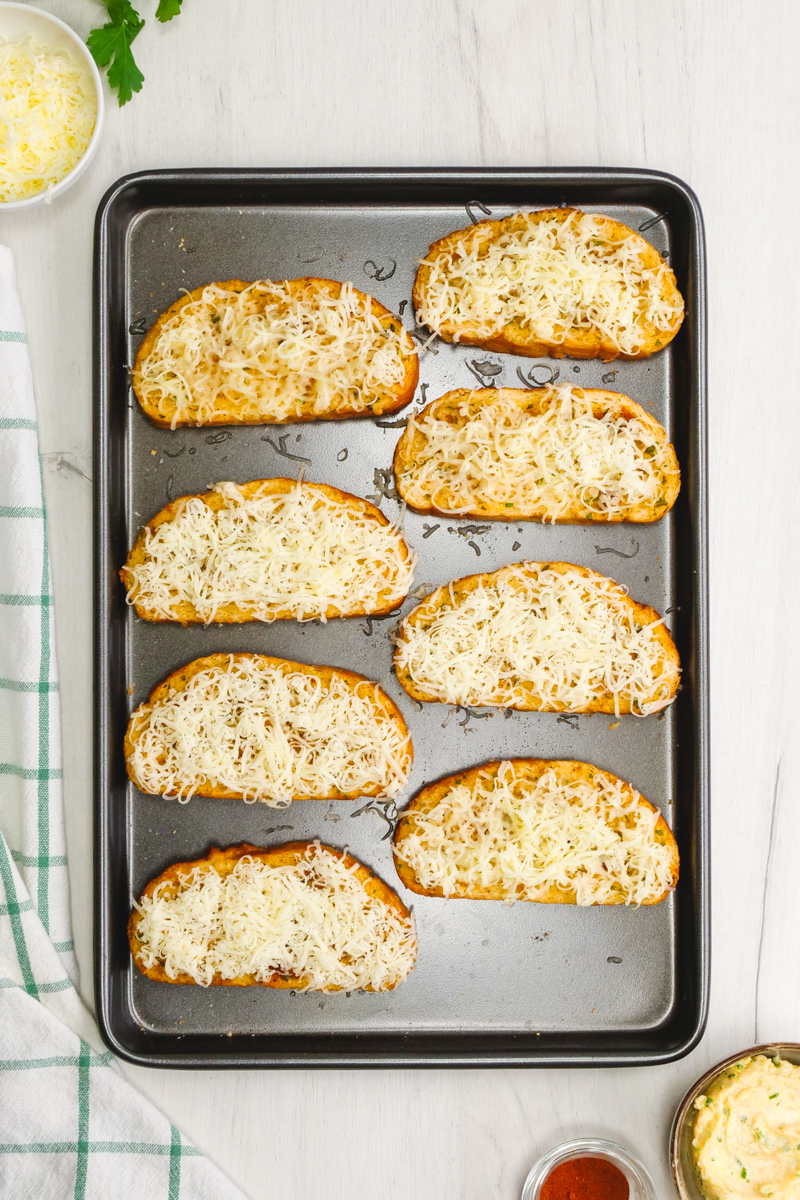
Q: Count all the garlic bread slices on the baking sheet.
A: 8